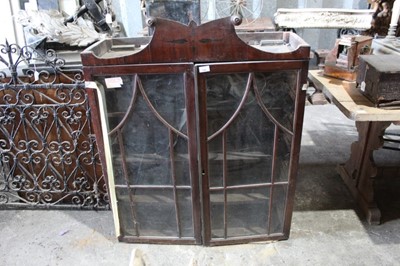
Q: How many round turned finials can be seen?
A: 2